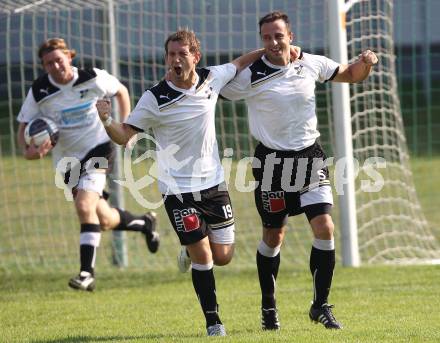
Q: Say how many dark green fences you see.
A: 1